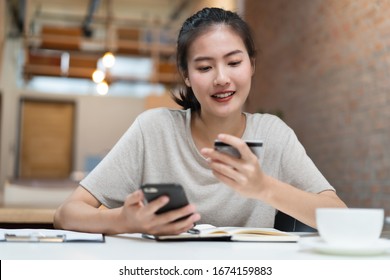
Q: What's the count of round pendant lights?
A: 3